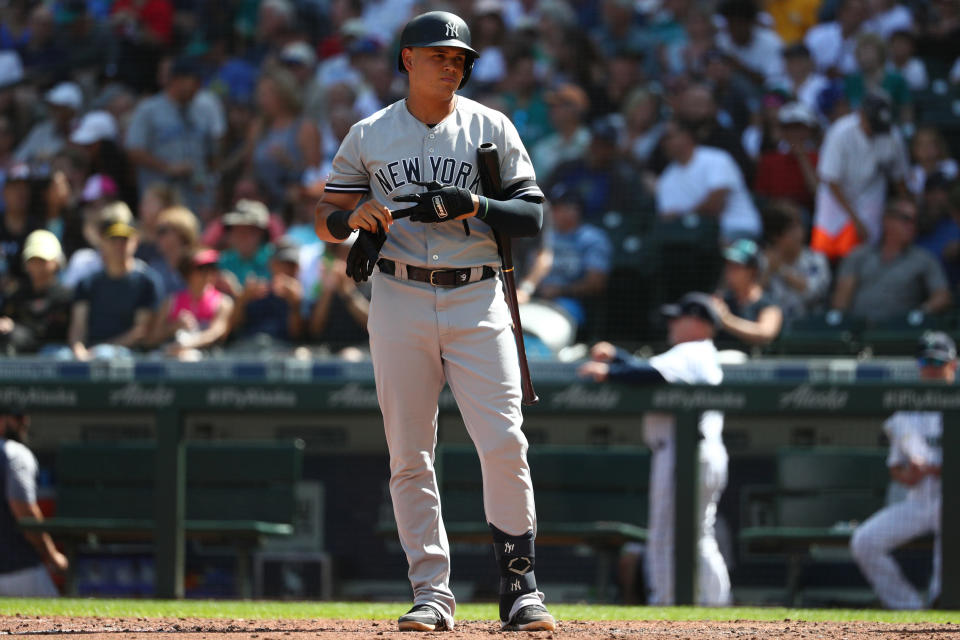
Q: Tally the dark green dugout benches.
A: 3